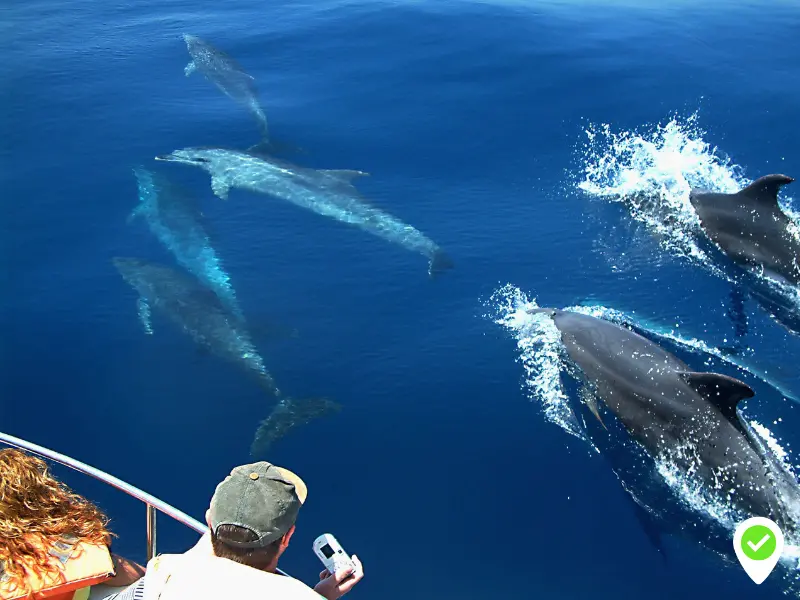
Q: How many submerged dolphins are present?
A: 4